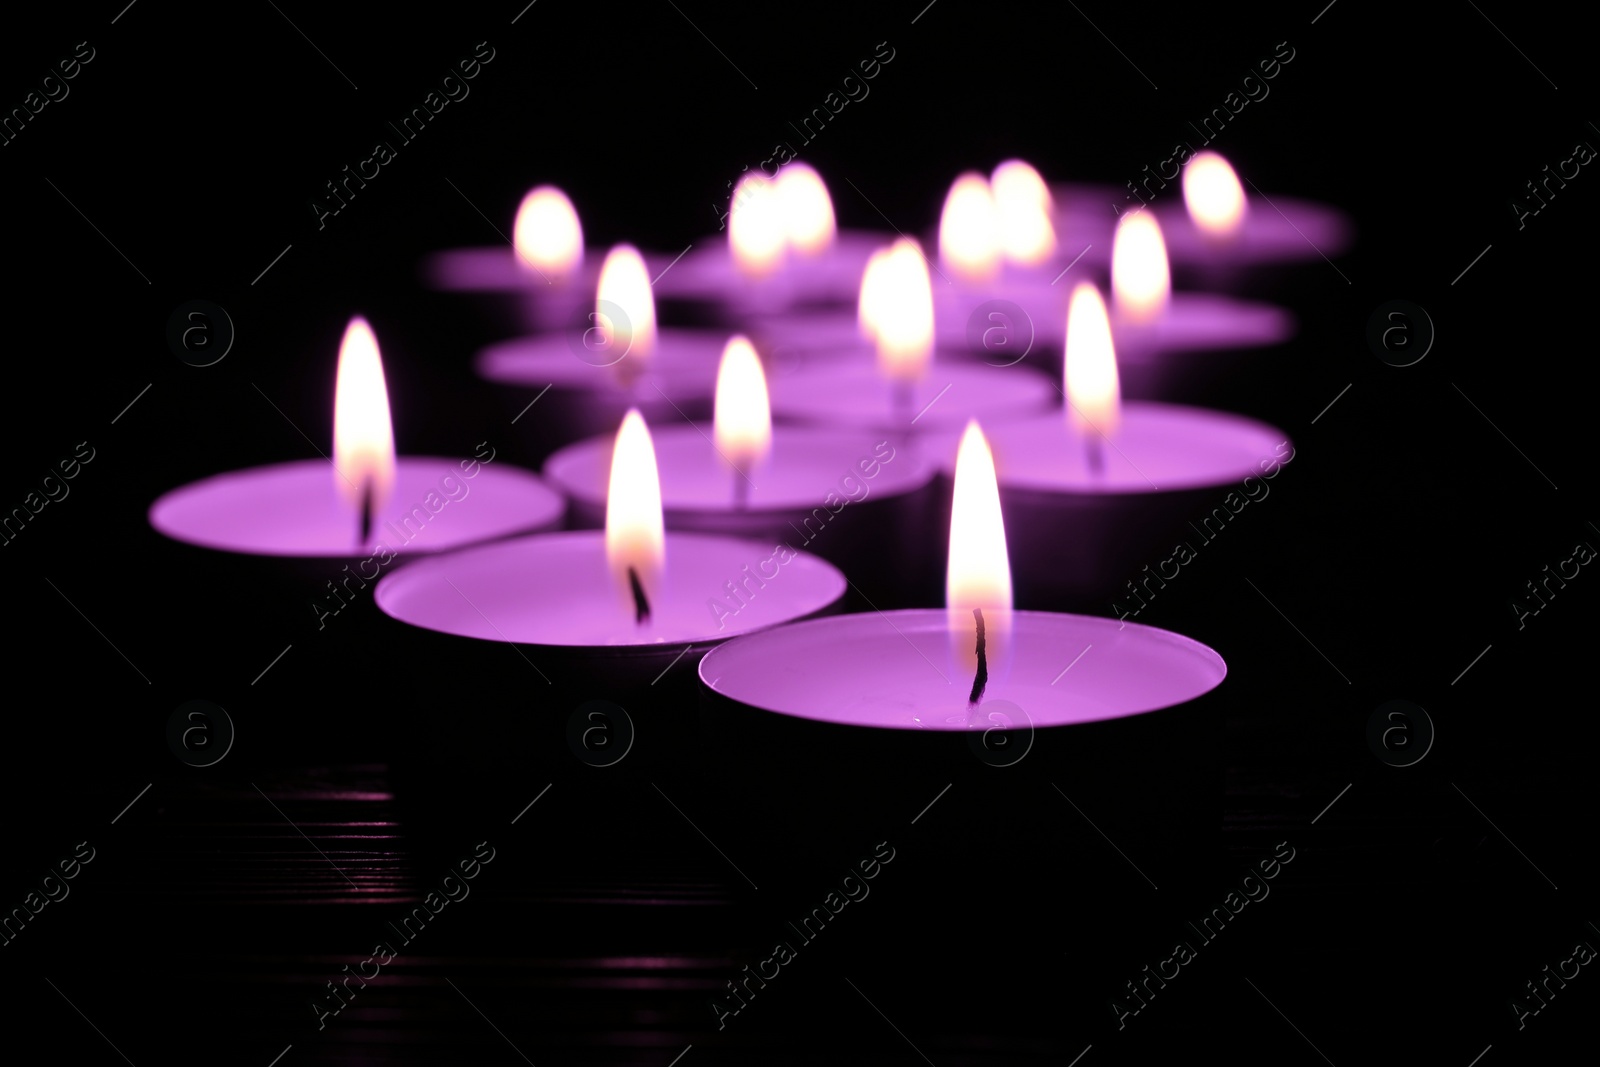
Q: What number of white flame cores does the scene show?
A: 15